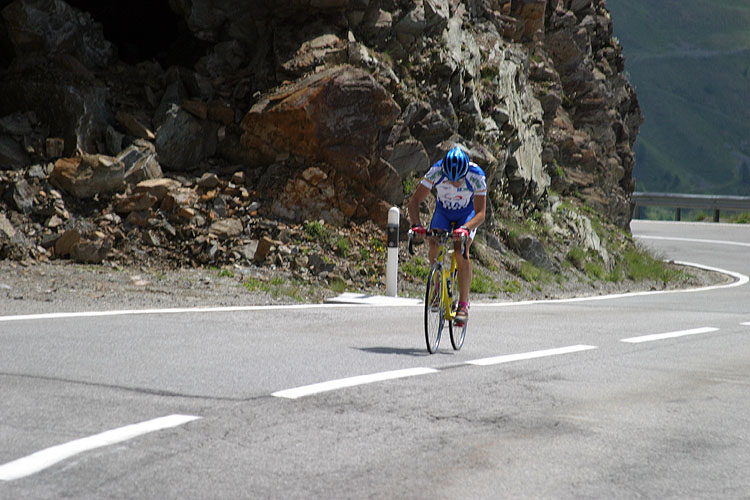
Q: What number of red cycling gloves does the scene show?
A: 2